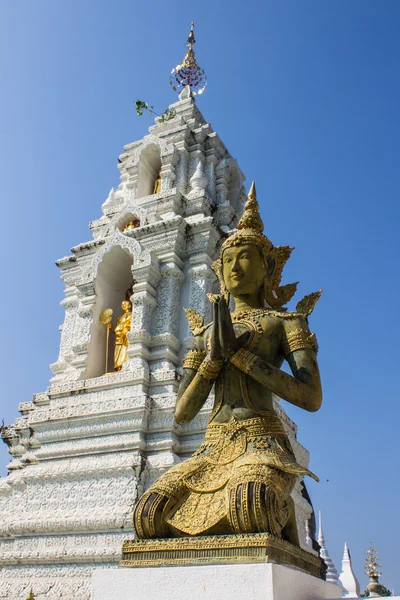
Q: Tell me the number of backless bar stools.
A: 0